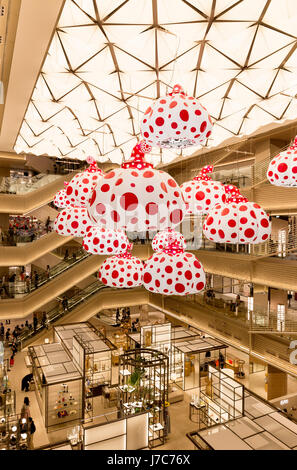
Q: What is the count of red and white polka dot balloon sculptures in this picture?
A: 12